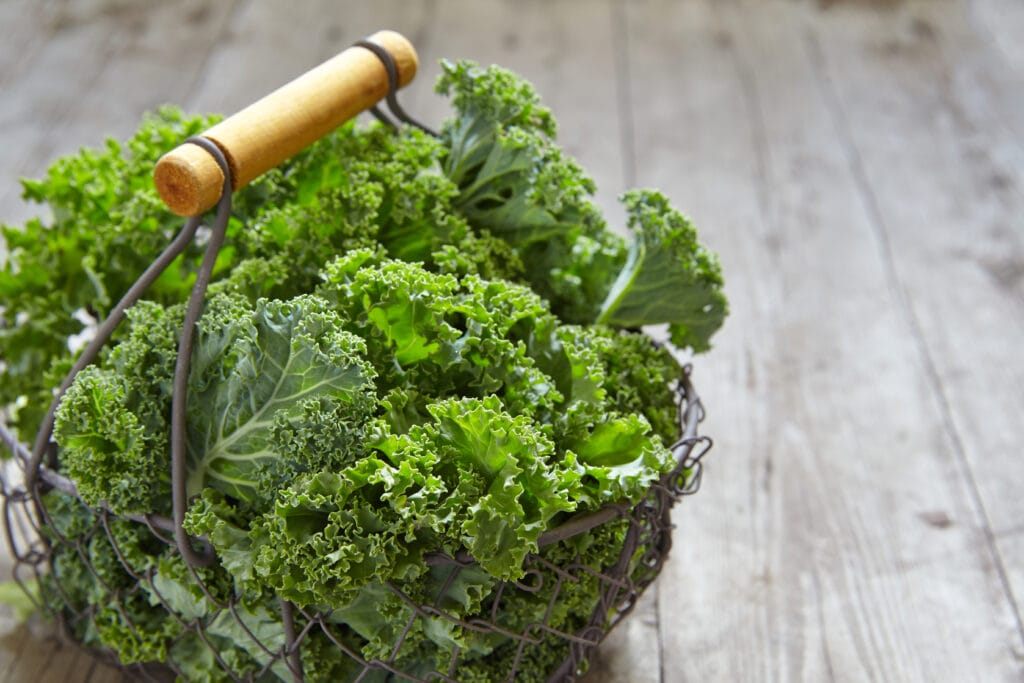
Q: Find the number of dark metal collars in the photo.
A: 2